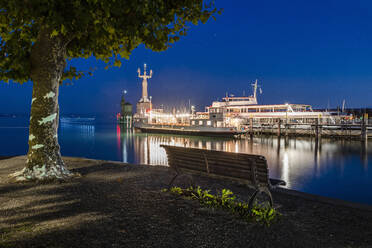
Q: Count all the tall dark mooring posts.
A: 4